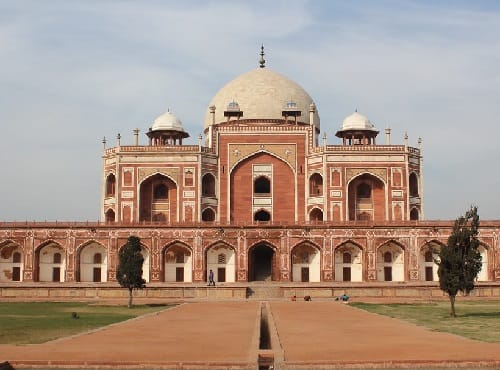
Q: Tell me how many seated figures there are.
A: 3